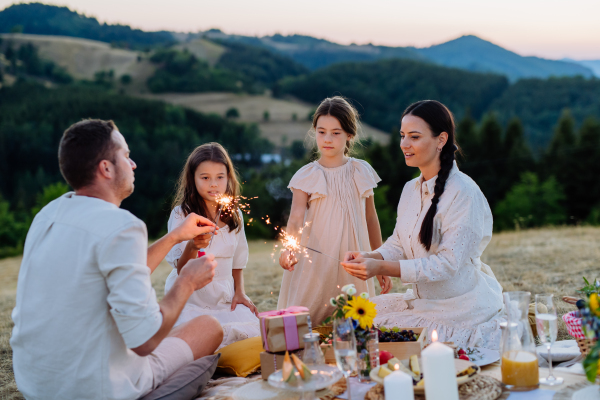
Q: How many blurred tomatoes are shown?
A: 2